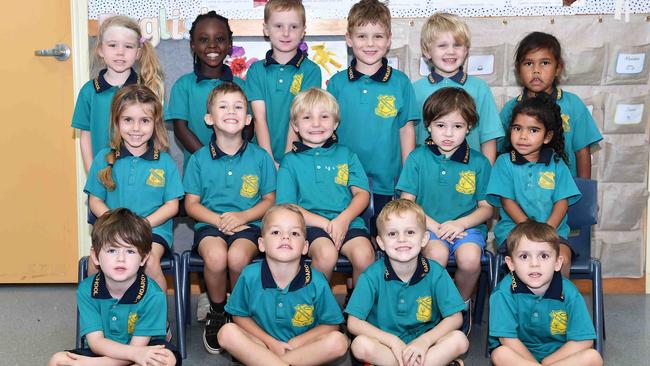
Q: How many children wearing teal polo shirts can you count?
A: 15